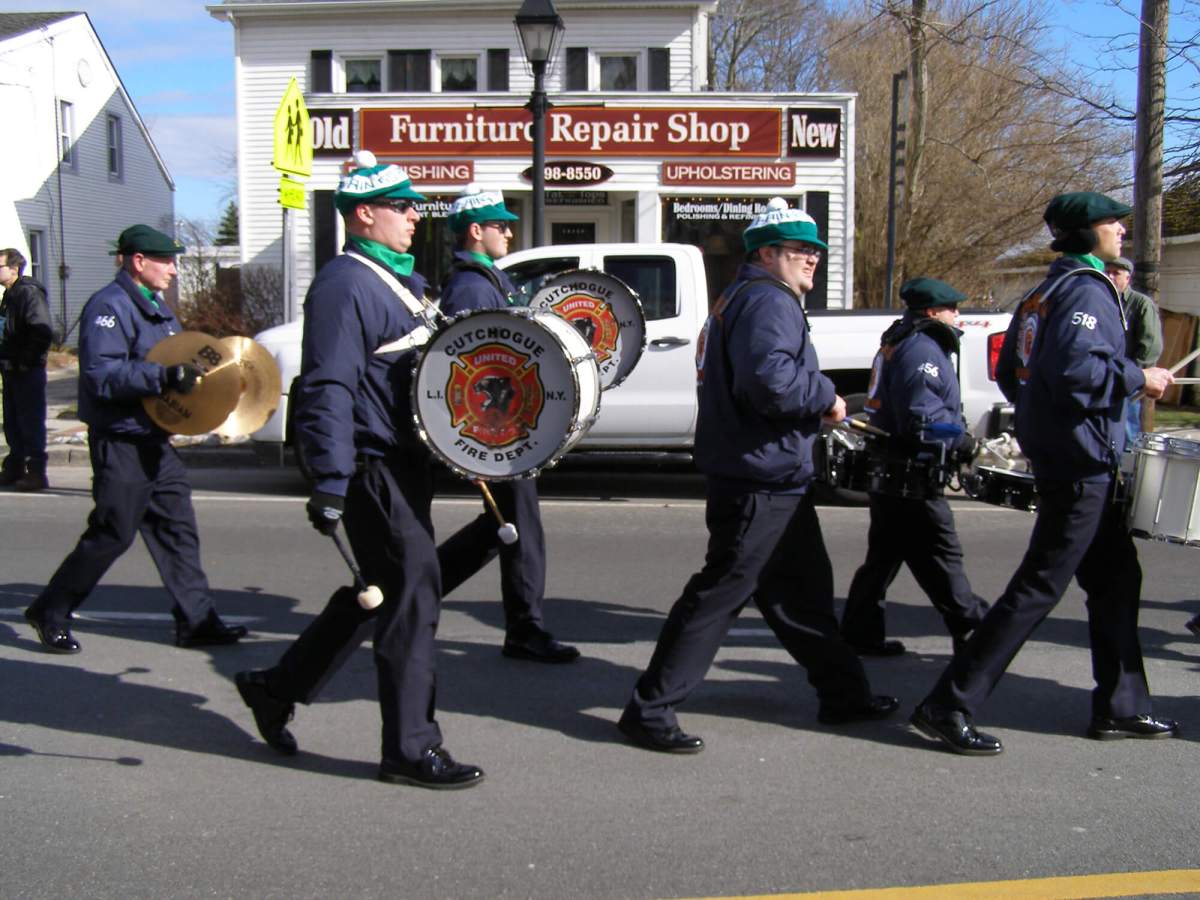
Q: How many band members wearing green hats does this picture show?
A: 6